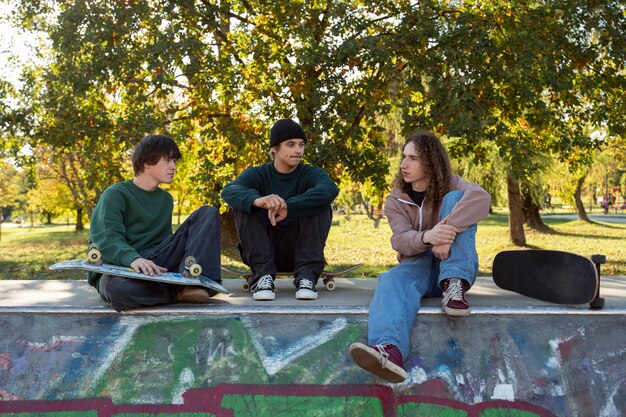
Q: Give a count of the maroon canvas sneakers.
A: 2